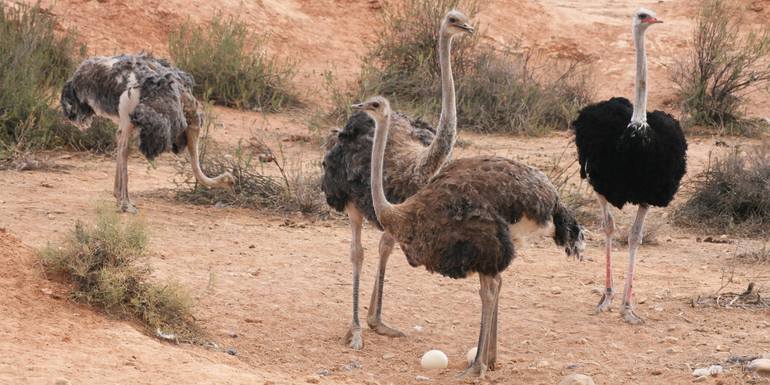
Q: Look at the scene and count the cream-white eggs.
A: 2